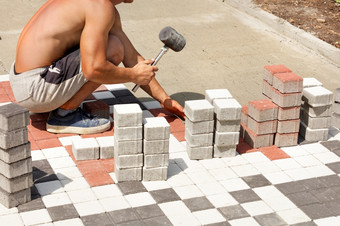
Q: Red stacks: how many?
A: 2